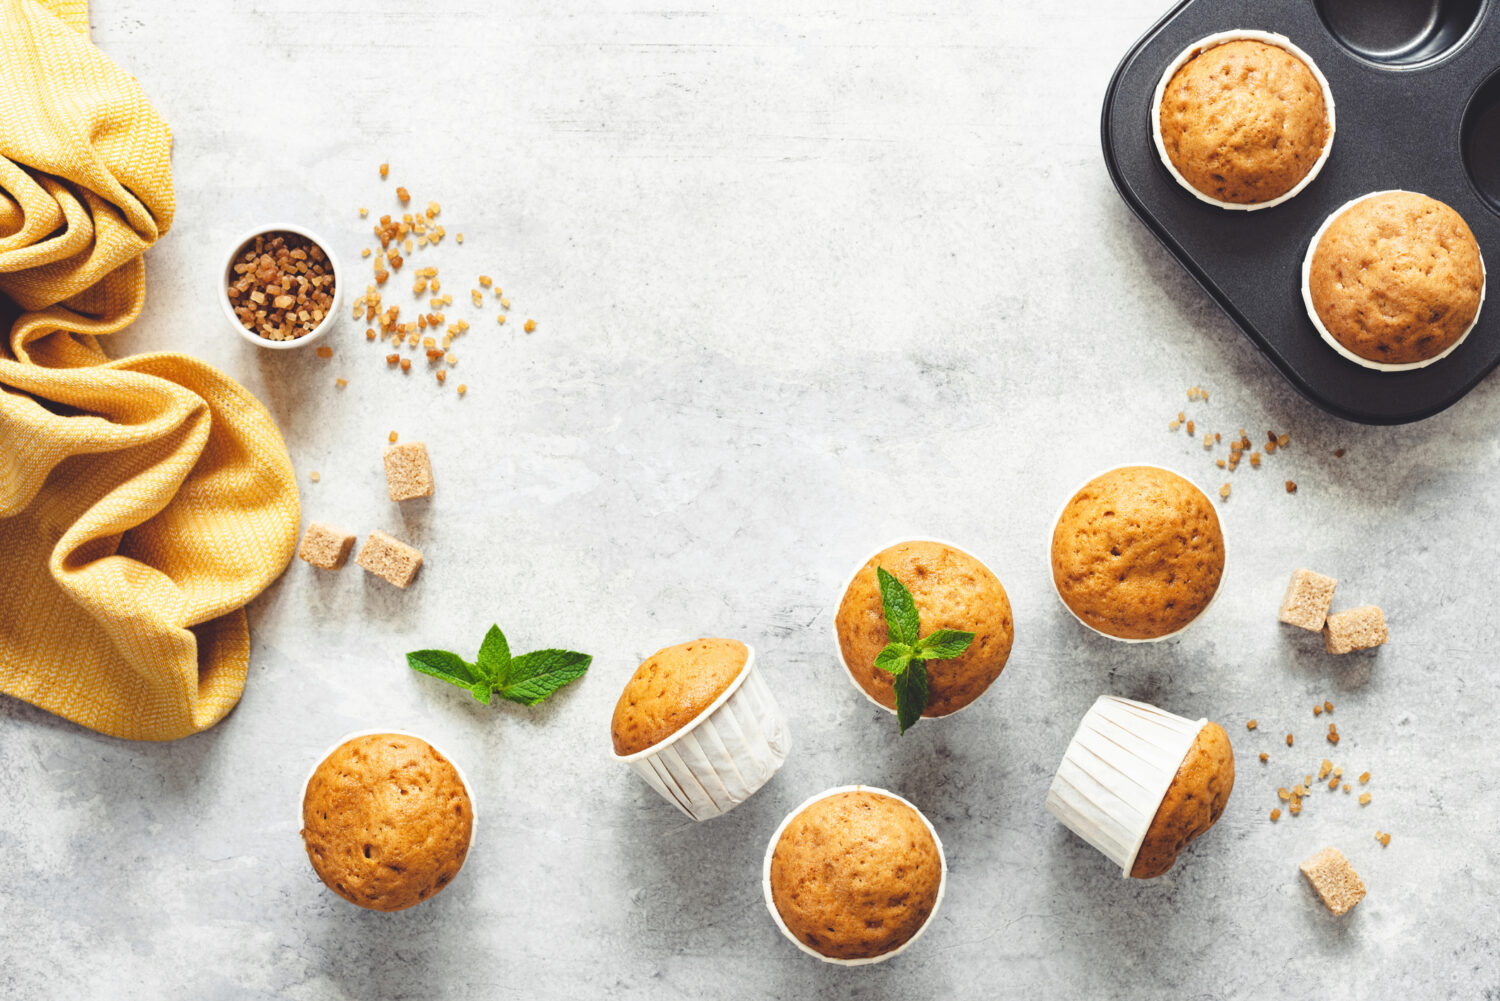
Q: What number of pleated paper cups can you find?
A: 8